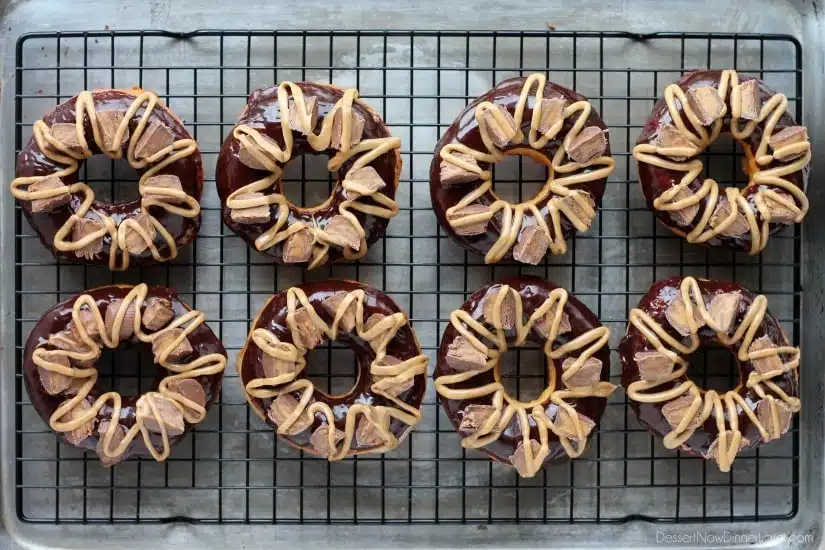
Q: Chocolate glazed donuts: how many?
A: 8